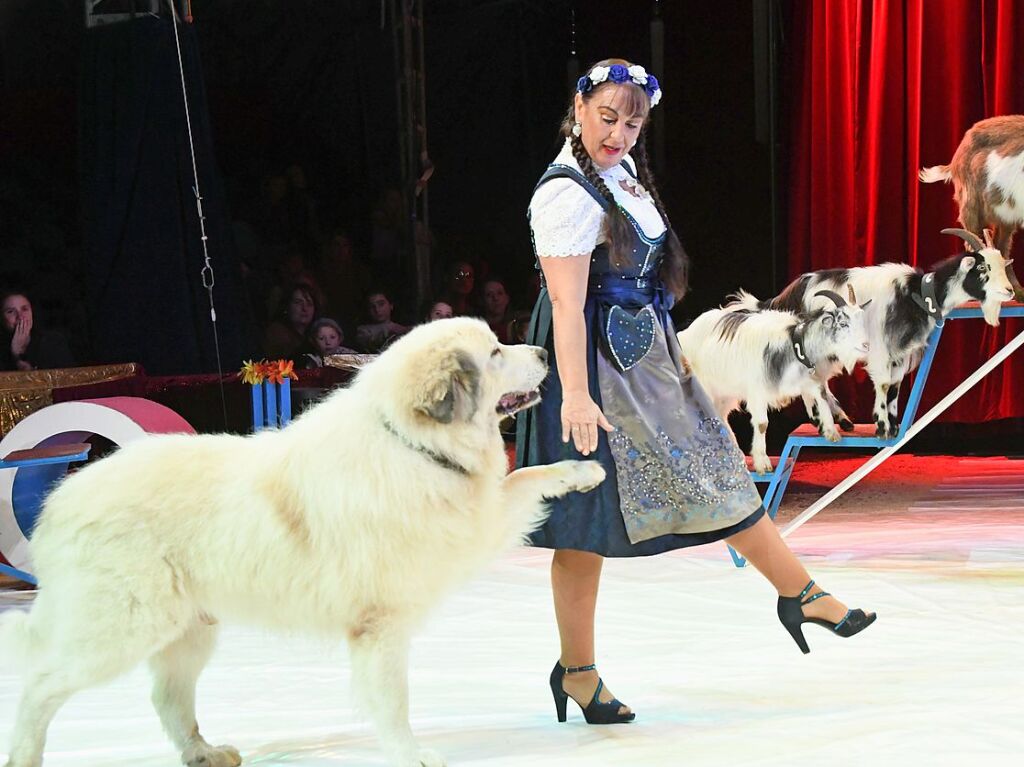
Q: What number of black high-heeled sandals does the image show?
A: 2